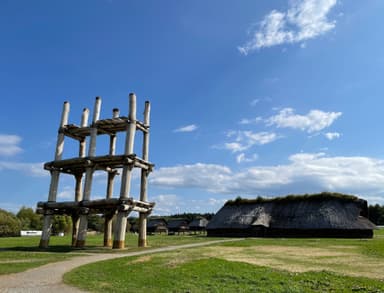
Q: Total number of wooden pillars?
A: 6